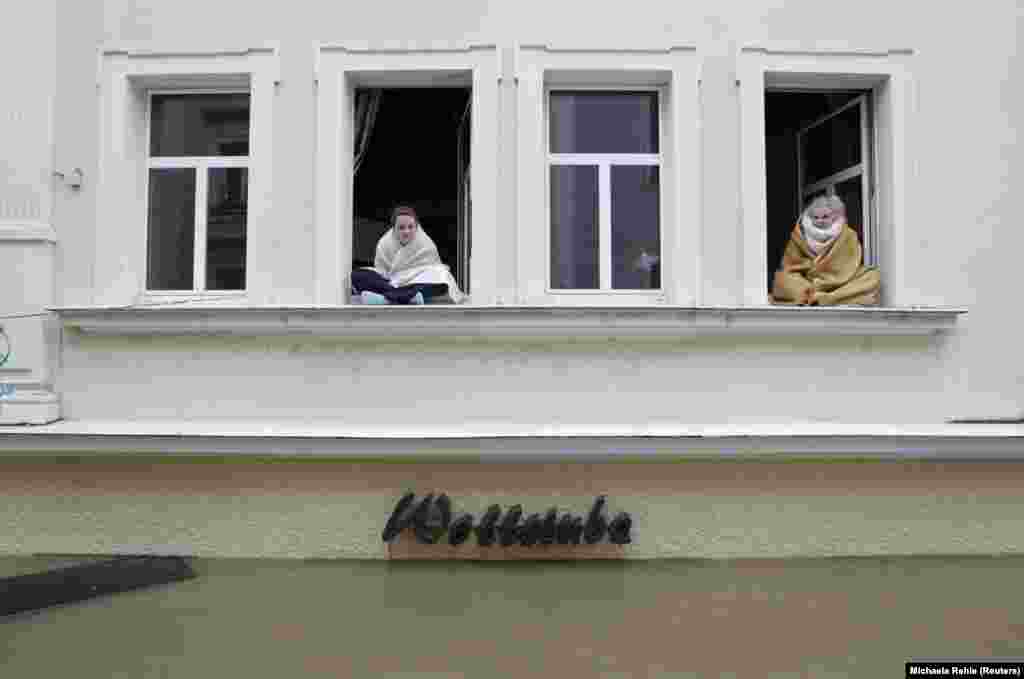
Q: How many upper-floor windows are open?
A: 2